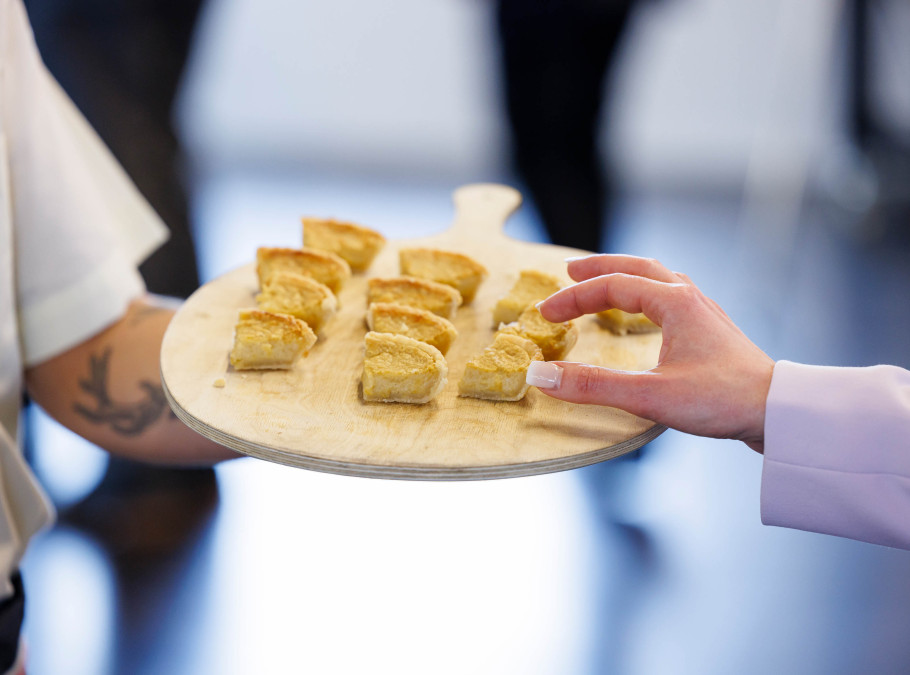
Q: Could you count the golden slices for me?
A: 12